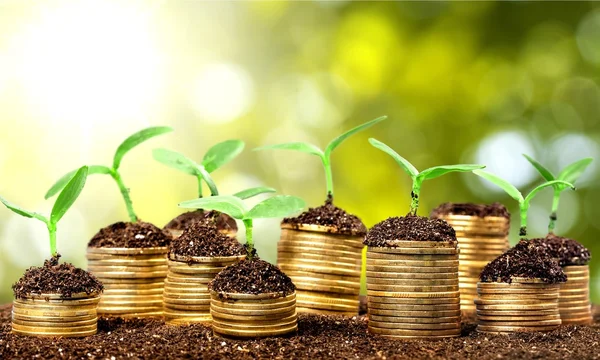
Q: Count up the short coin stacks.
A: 3